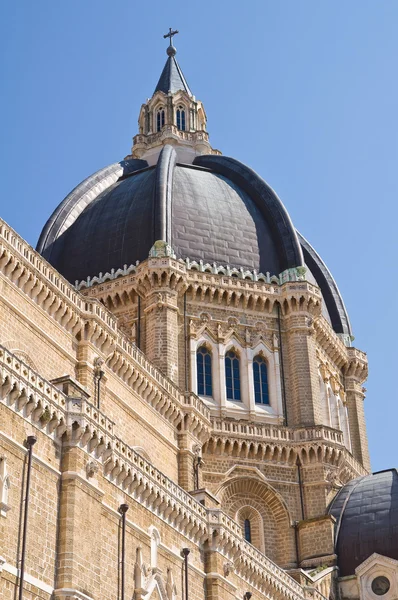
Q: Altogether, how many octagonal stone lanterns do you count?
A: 1